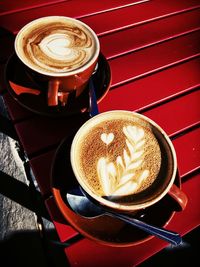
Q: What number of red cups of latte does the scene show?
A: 2